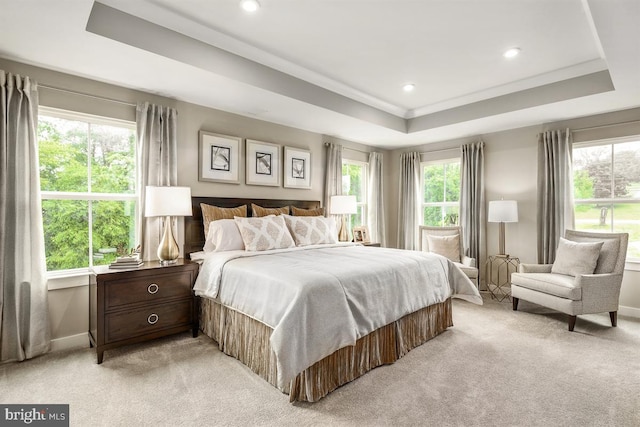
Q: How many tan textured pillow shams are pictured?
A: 3